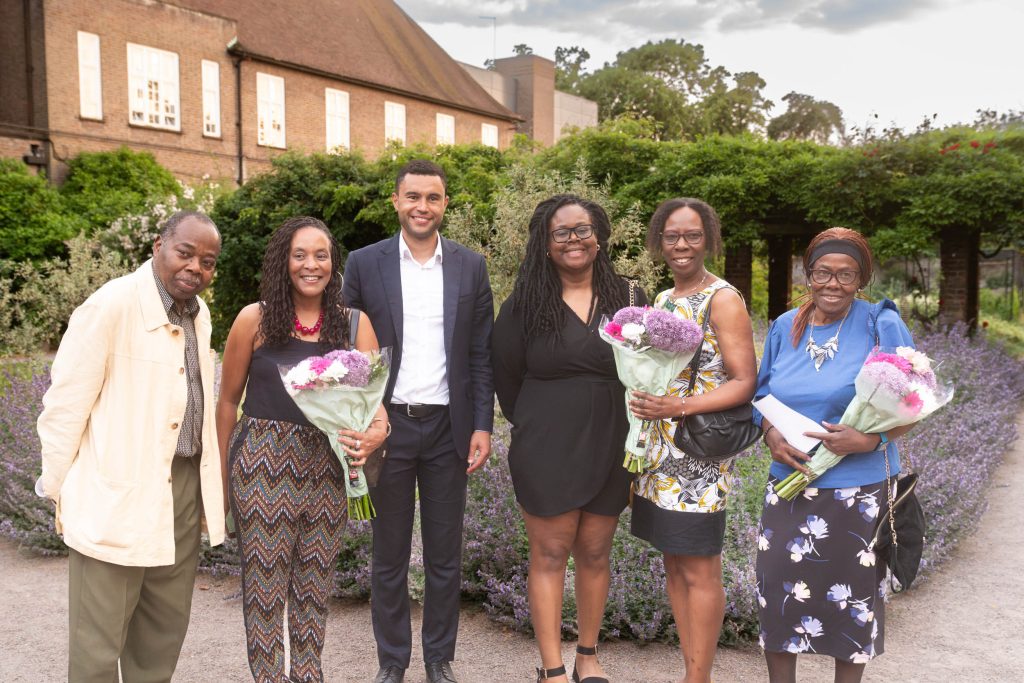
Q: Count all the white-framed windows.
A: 8